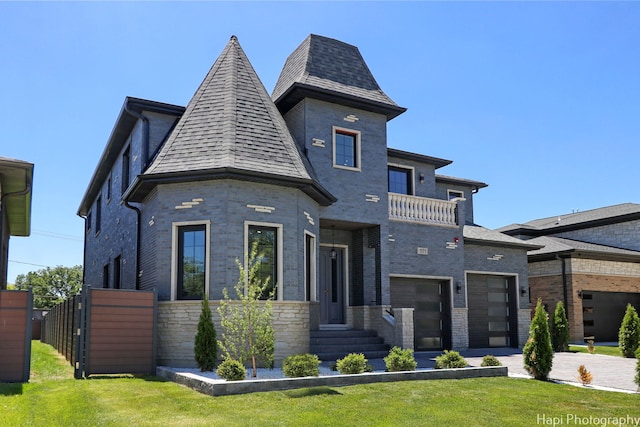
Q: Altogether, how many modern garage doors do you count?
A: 3